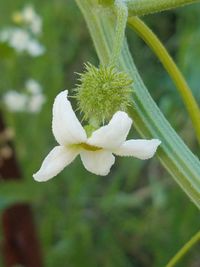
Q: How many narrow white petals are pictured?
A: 5